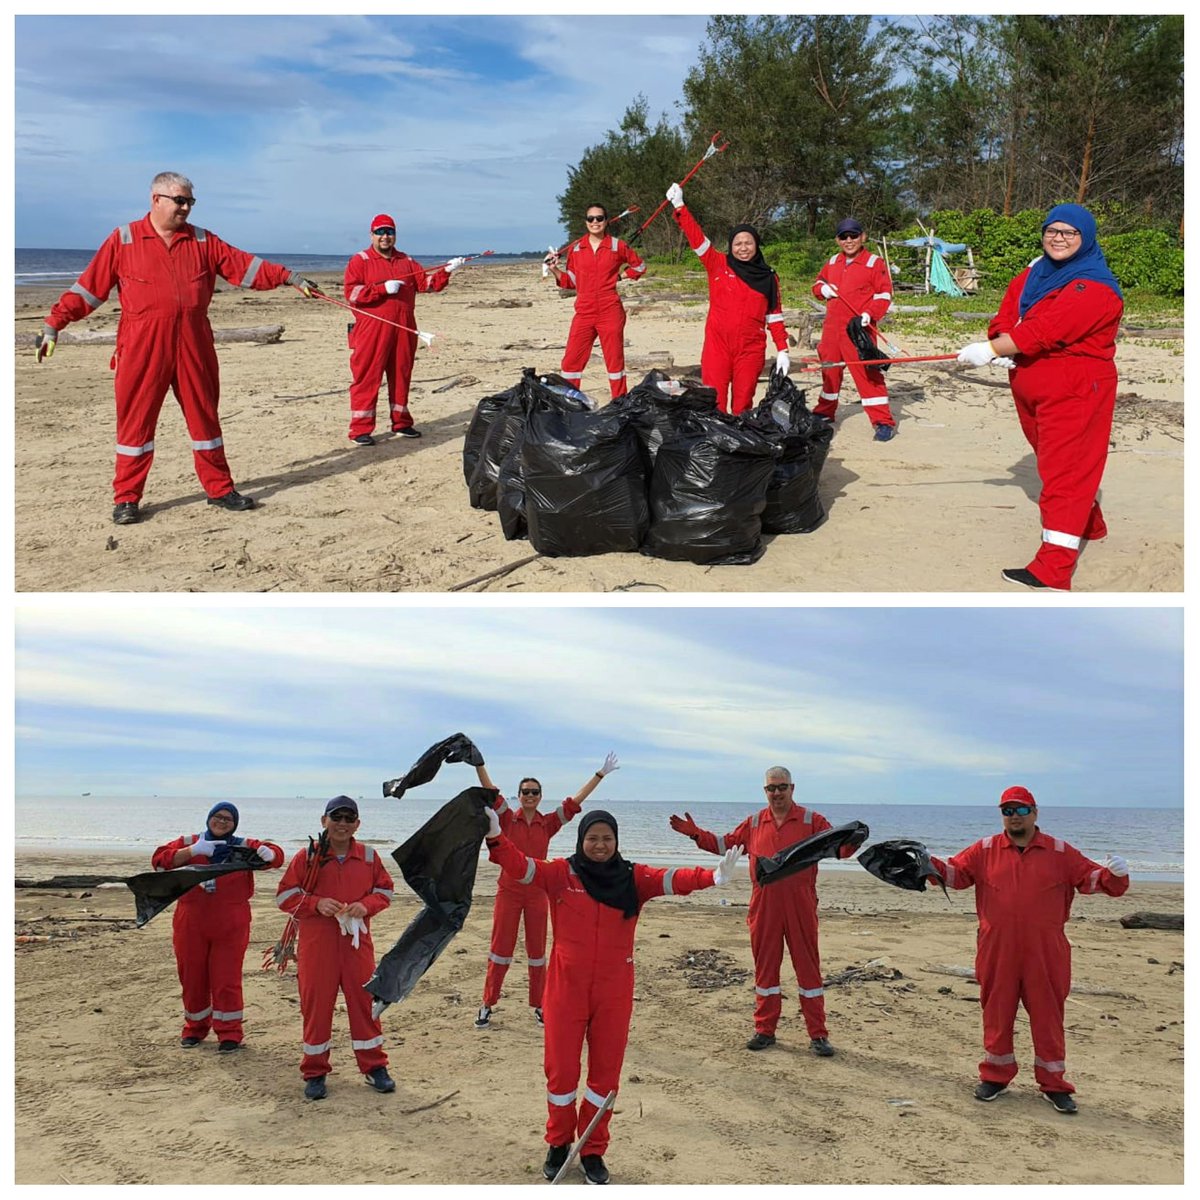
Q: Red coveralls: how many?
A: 12